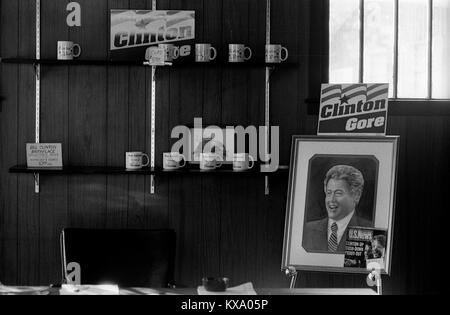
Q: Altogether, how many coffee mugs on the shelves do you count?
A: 9